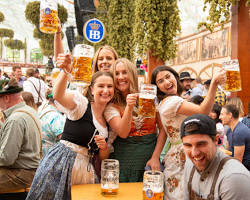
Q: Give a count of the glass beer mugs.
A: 6